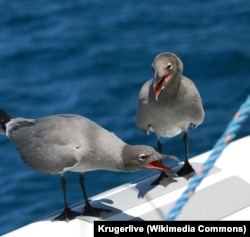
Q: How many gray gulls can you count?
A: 2